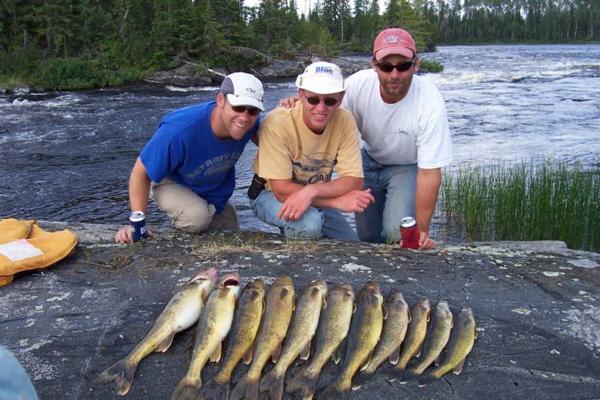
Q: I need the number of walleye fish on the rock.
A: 11